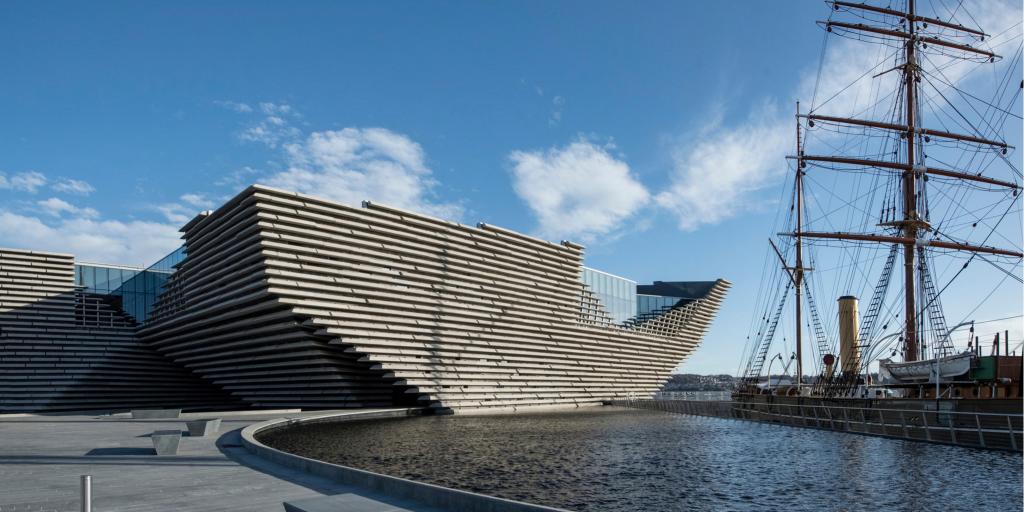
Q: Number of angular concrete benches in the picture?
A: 4